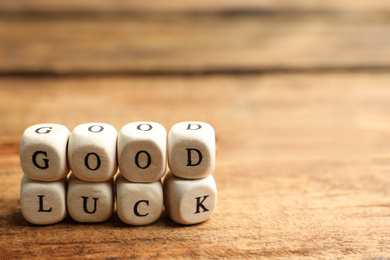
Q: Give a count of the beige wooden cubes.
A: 8